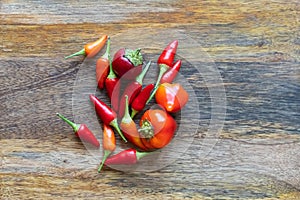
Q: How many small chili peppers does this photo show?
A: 12